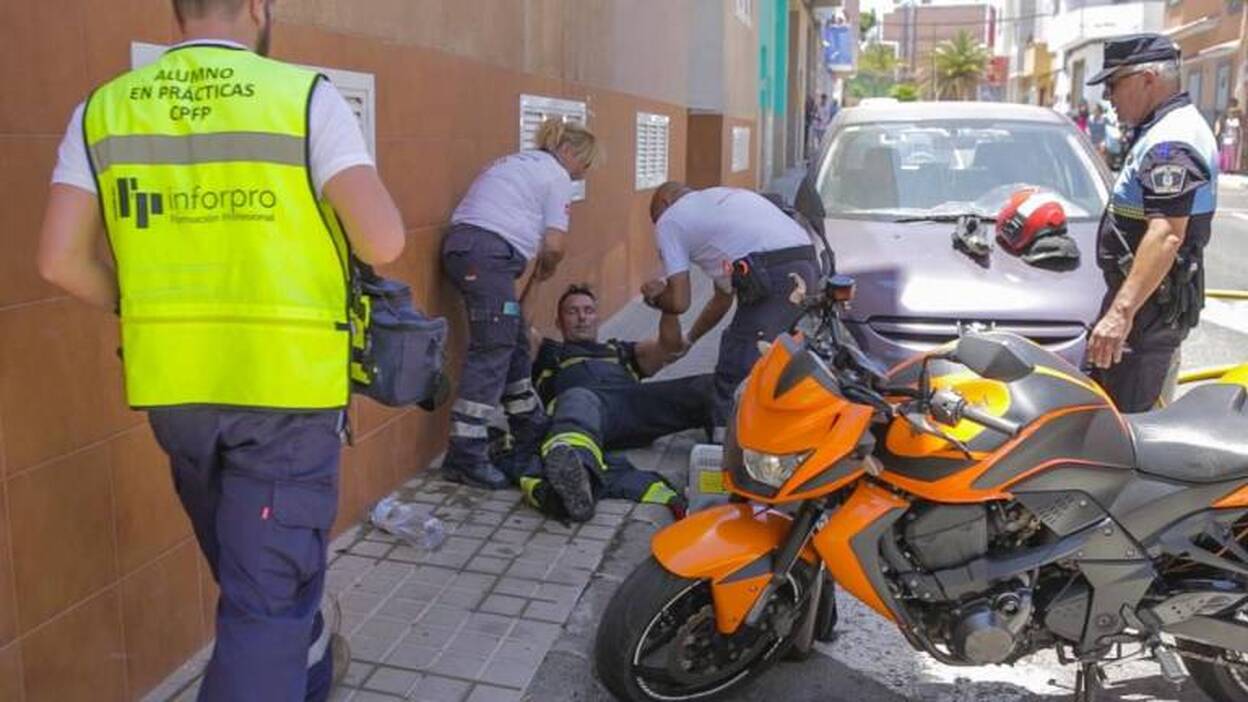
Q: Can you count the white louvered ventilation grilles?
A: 4